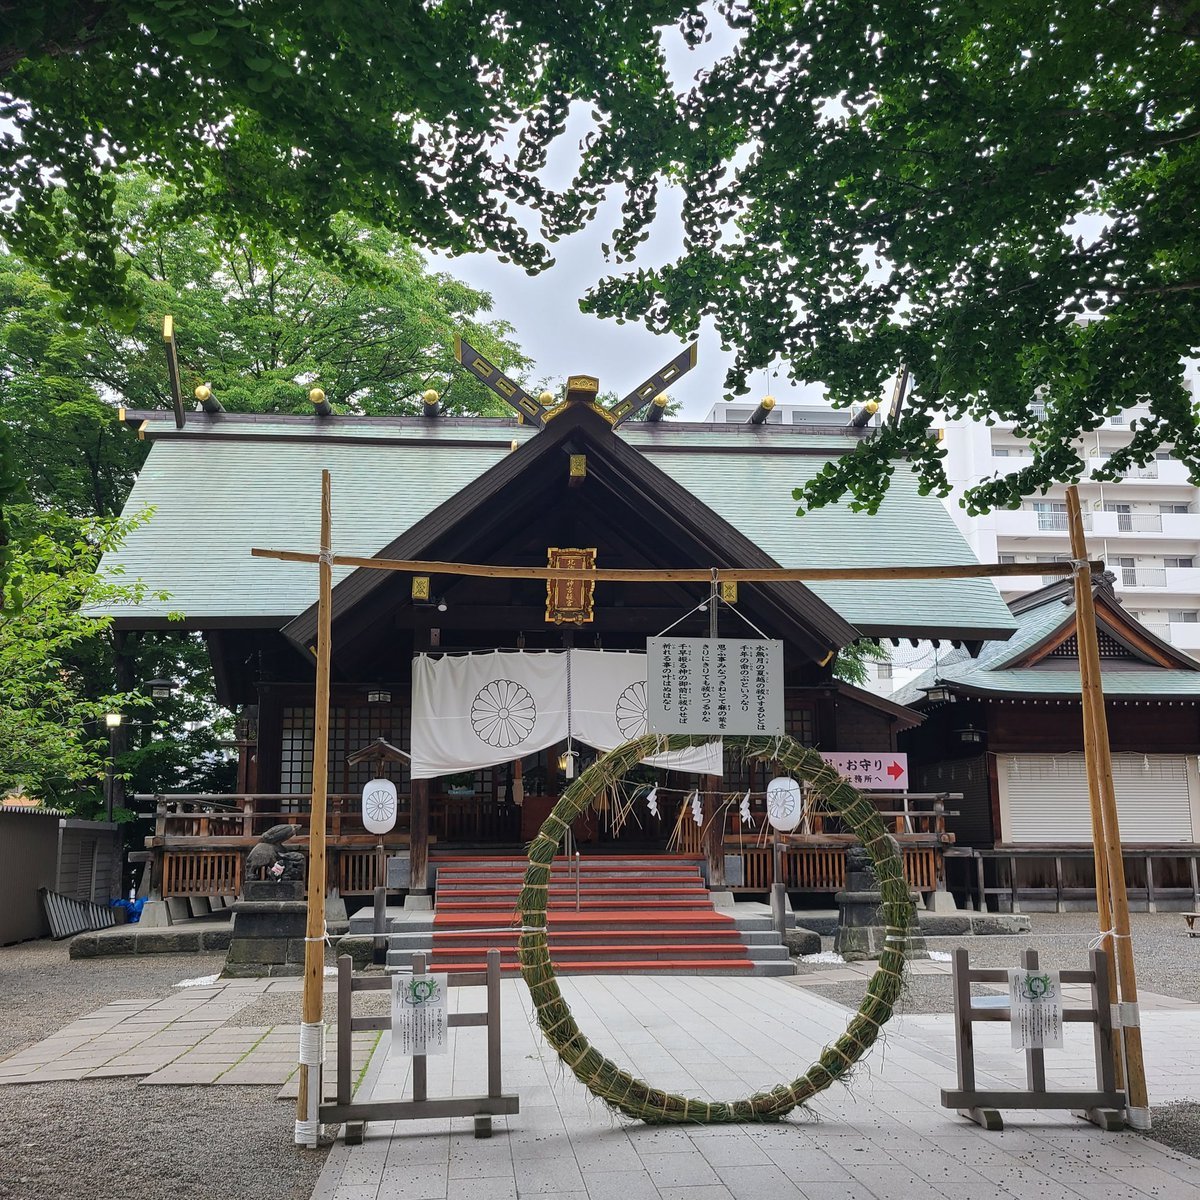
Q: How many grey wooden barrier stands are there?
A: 2